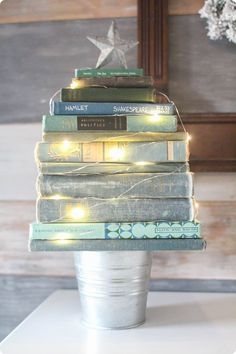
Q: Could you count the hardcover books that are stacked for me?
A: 12